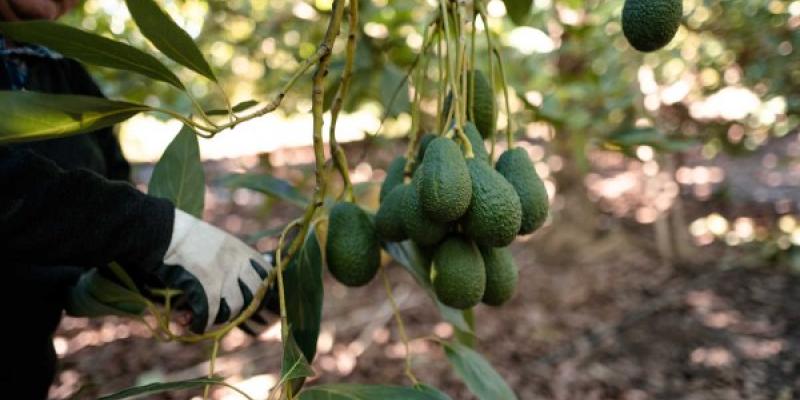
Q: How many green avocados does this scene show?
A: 13